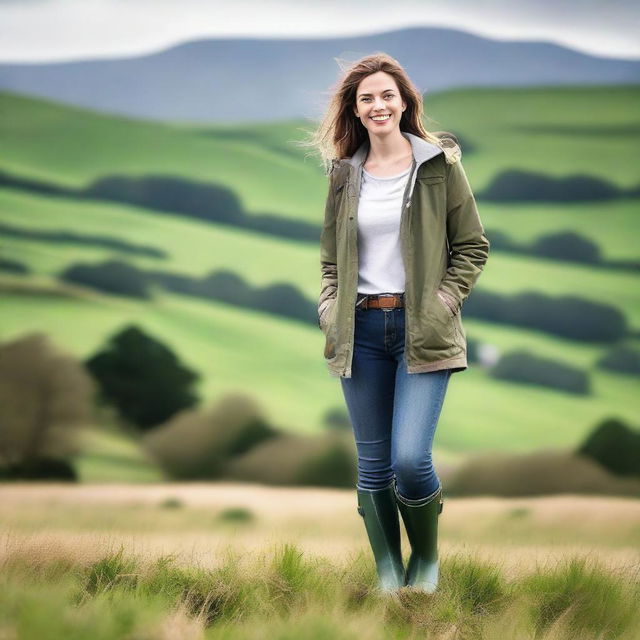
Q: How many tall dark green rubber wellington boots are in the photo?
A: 2